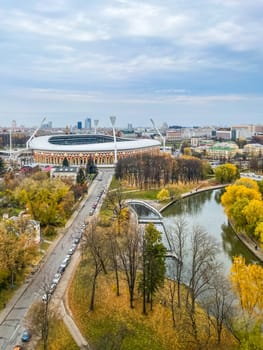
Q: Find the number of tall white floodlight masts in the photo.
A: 4